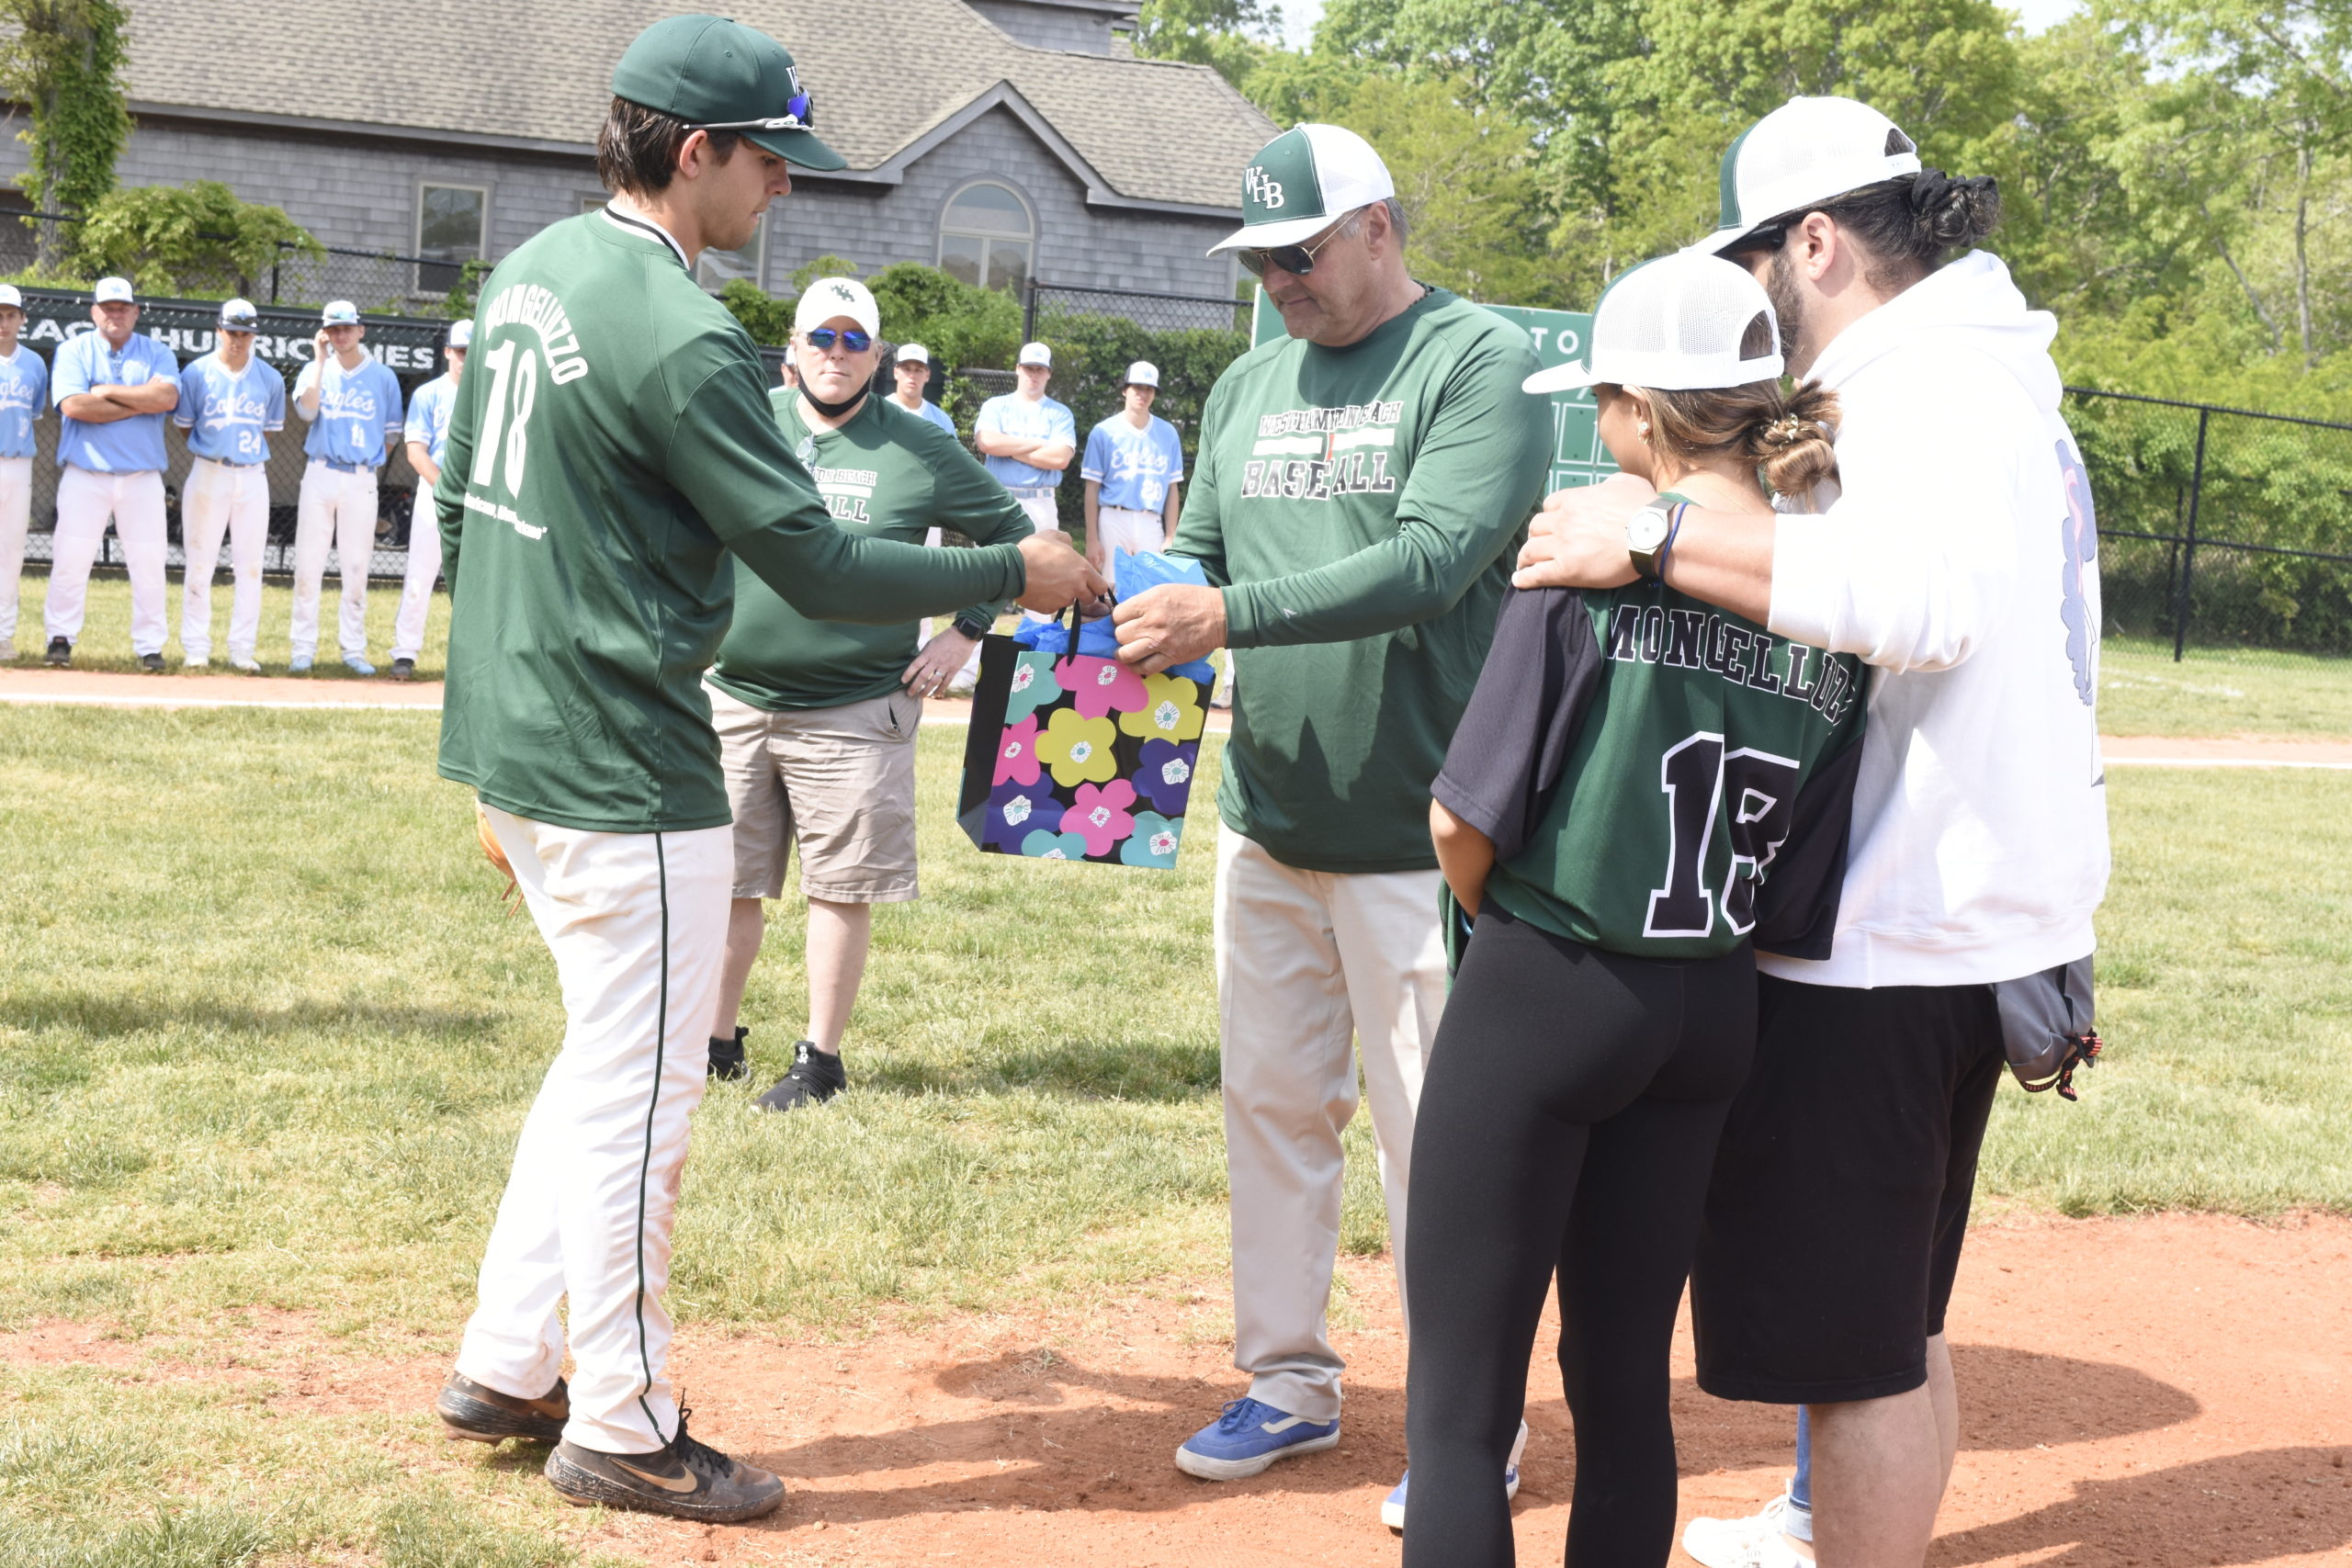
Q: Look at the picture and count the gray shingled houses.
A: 1